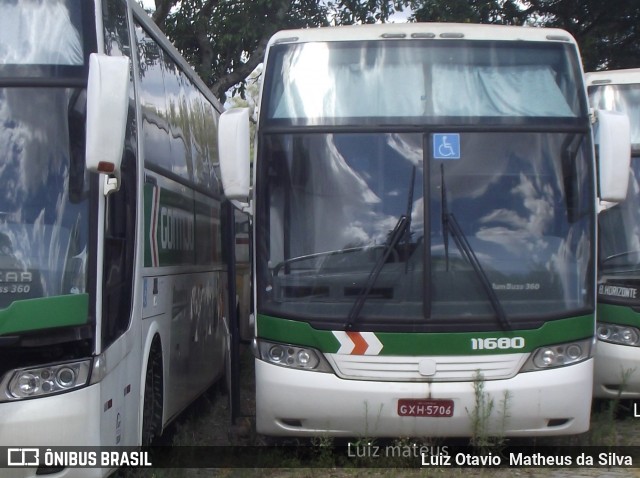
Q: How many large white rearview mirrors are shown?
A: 3